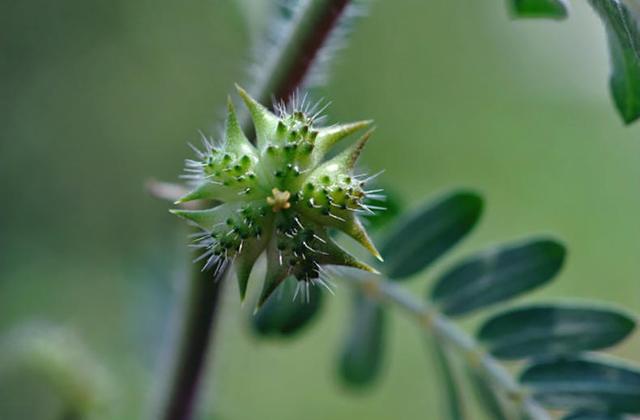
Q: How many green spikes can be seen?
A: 10